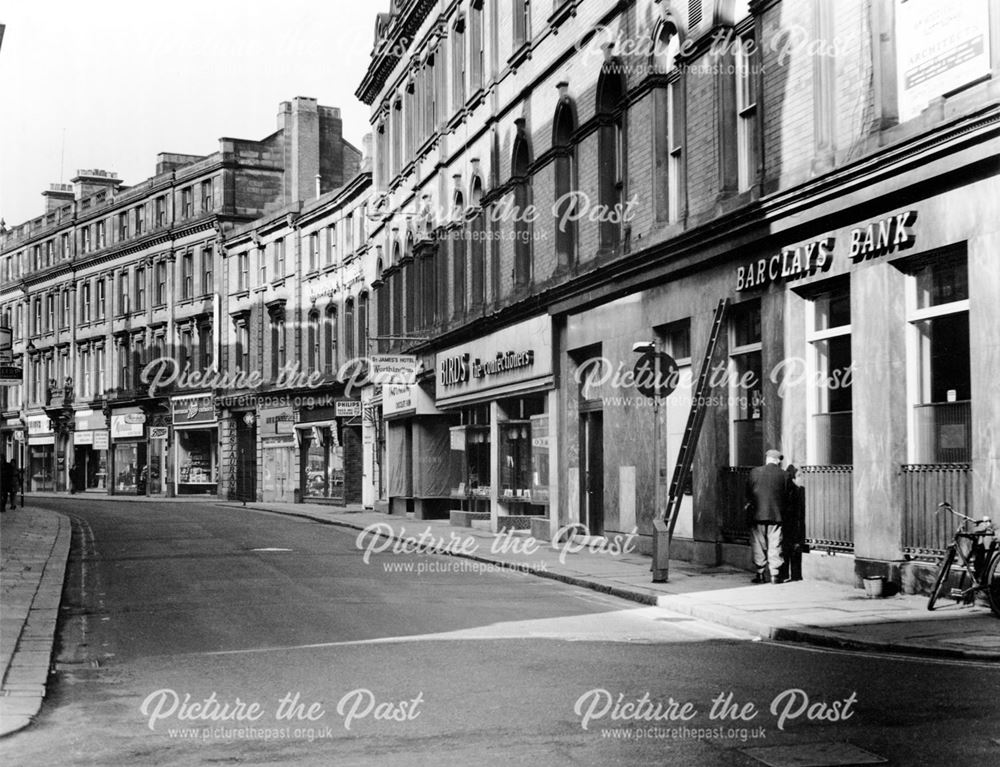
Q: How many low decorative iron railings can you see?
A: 3